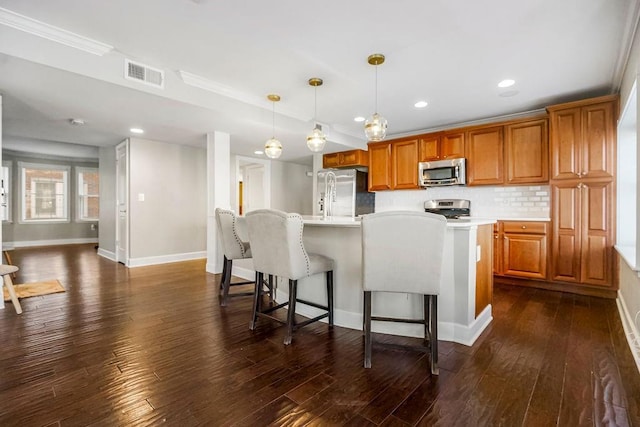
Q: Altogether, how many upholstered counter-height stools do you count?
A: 3